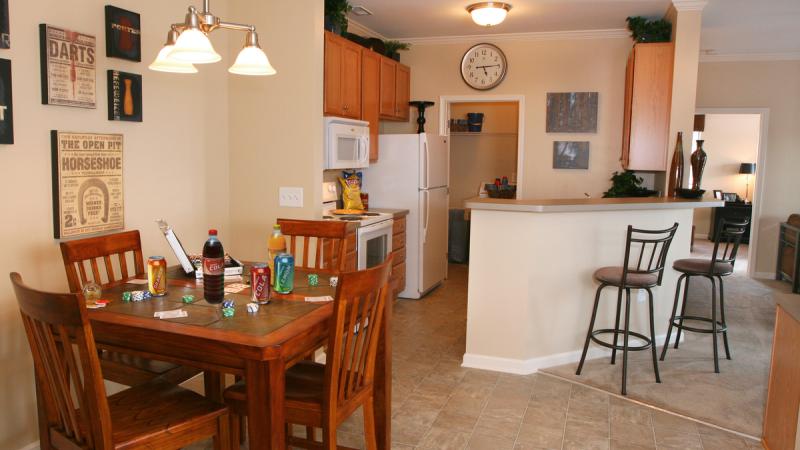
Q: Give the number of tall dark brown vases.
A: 2